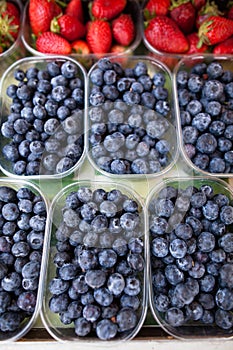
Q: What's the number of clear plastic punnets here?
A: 9